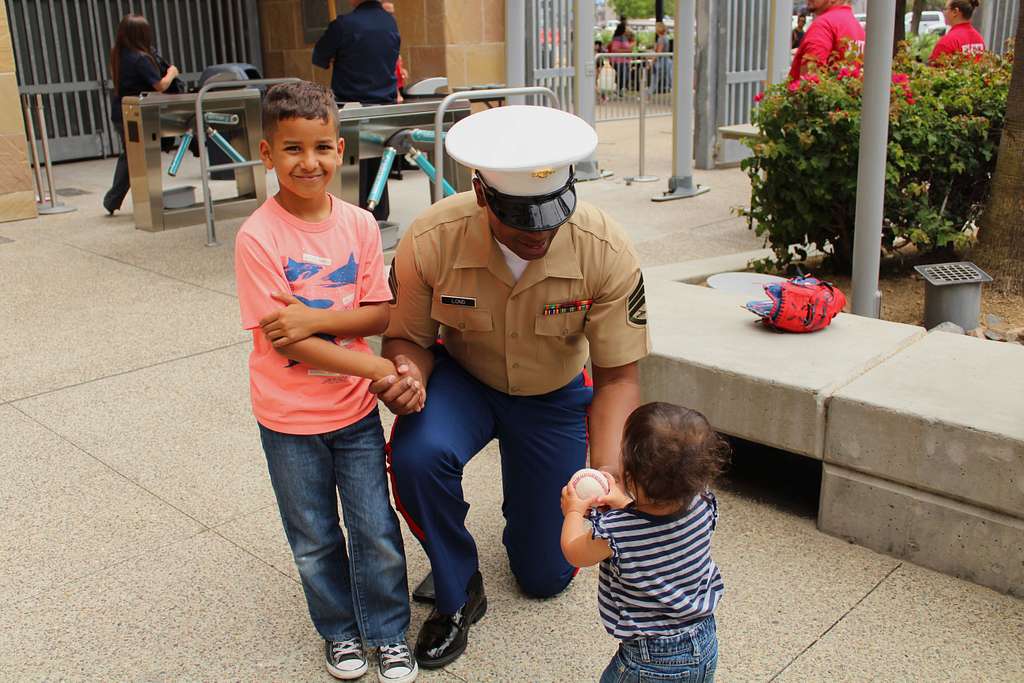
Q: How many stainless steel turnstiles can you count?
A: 2